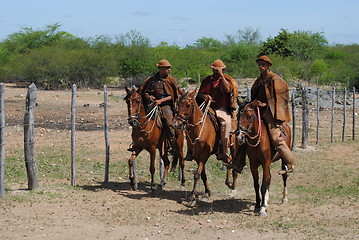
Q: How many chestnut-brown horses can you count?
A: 3